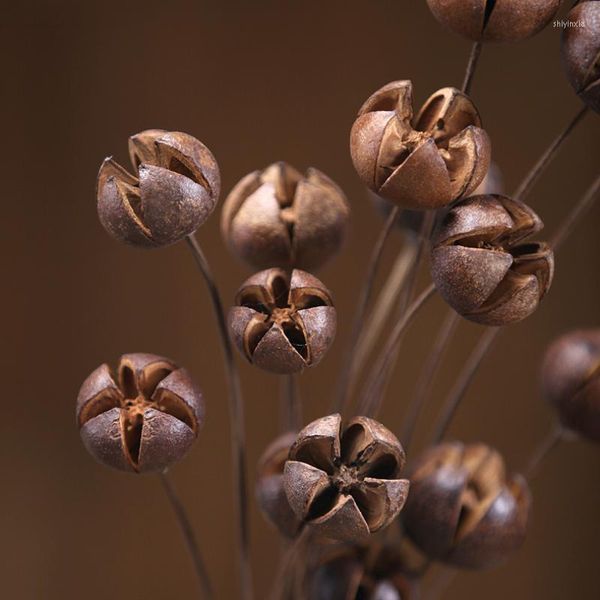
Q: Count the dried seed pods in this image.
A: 14